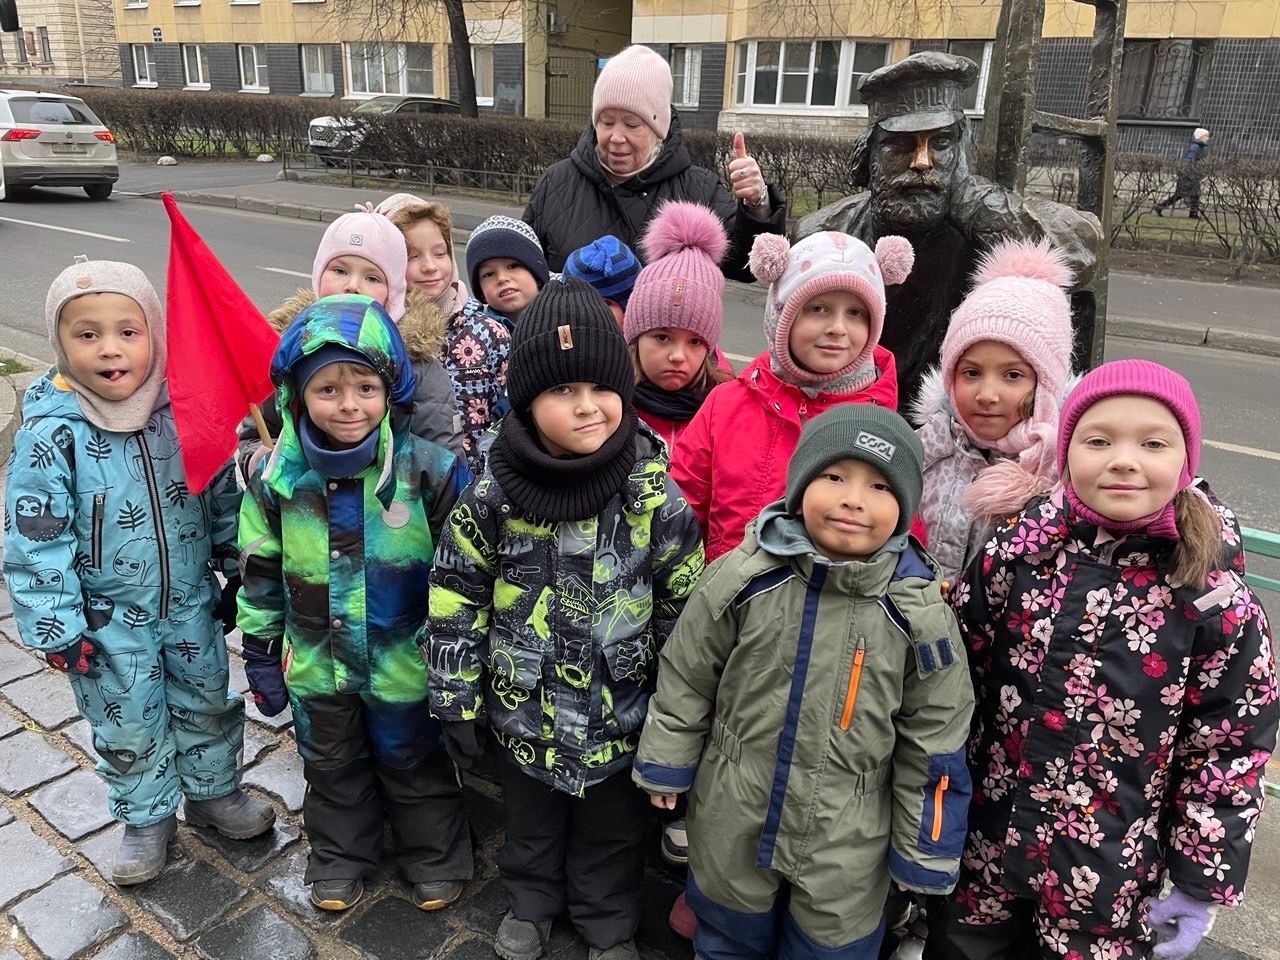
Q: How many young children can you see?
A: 12